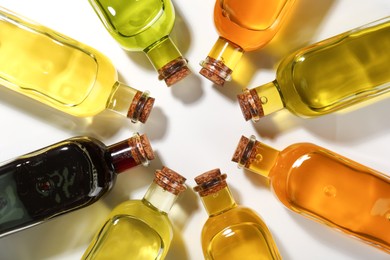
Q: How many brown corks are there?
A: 8